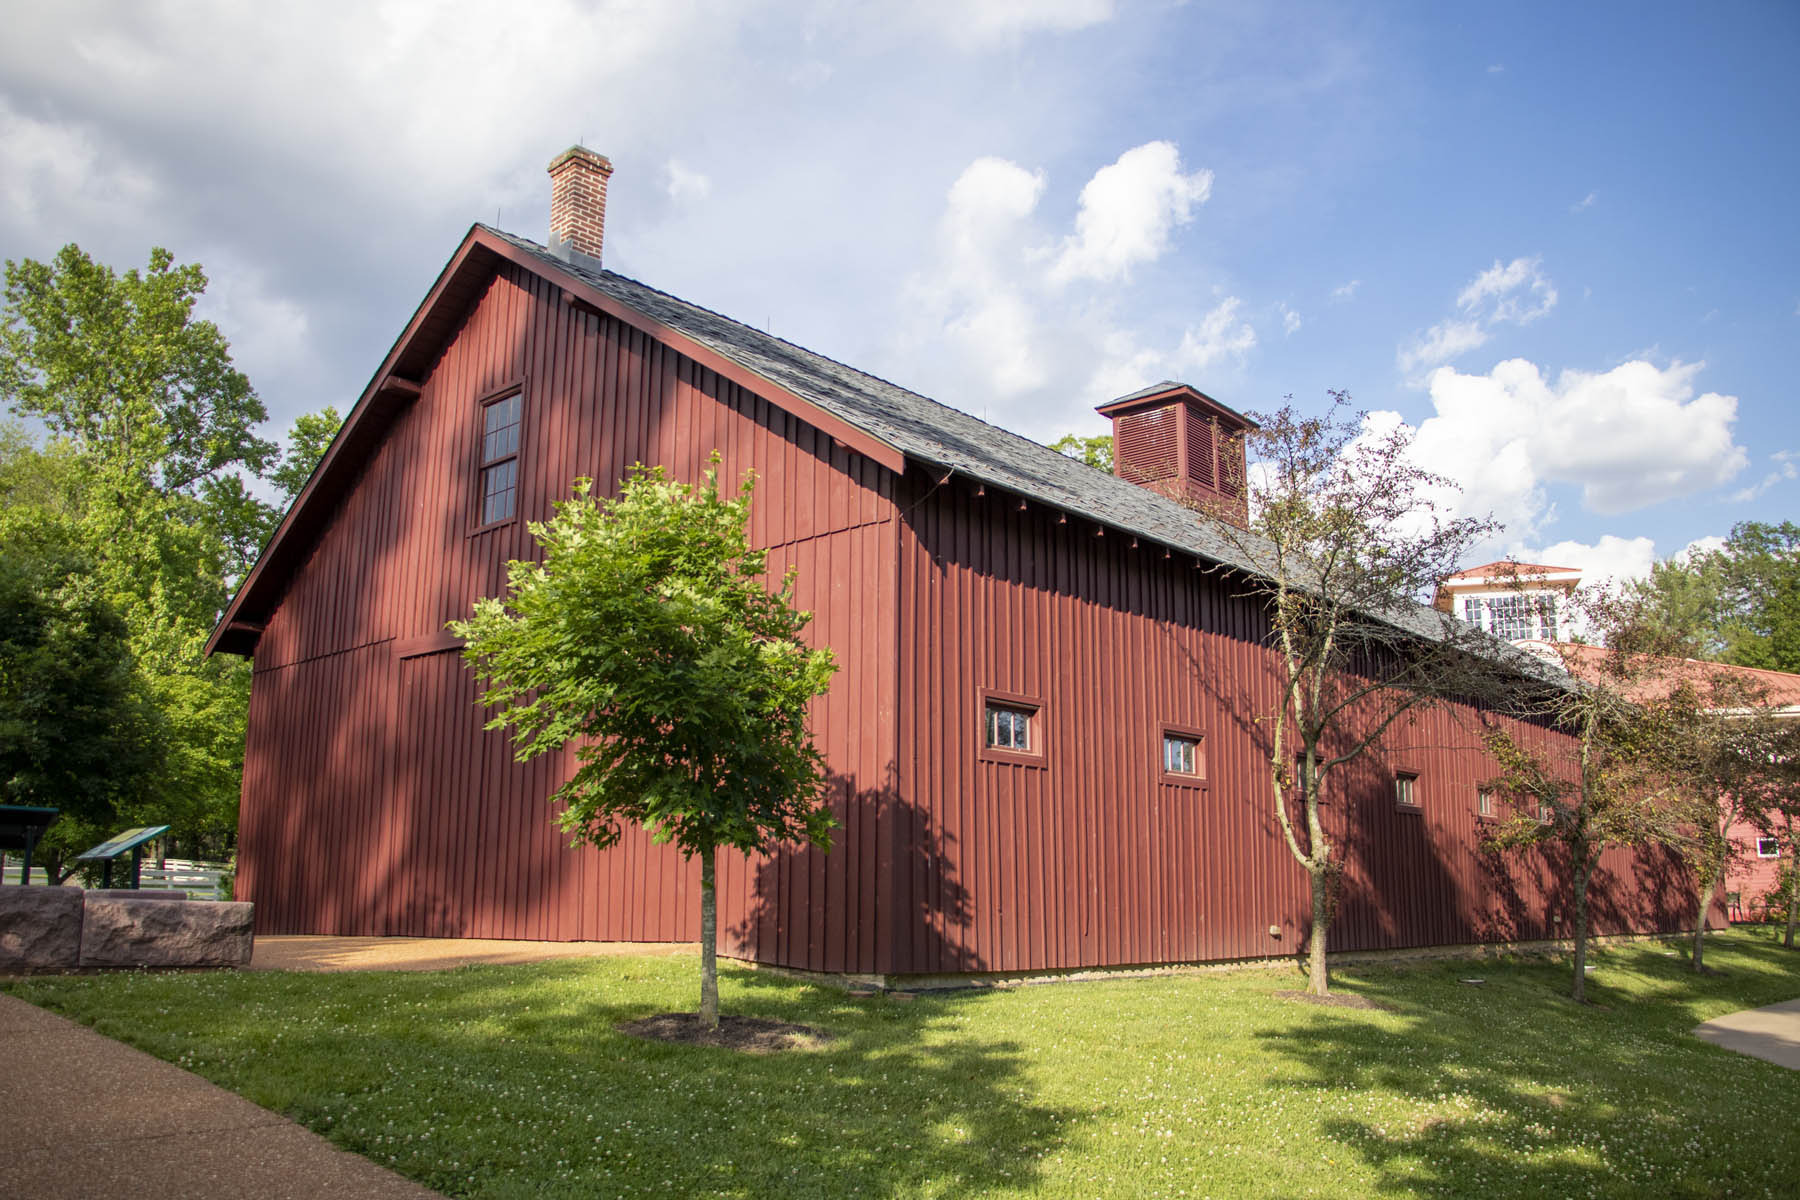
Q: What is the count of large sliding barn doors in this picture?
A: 1